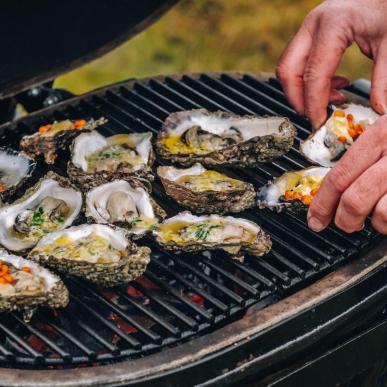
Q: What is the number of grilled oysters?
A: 12